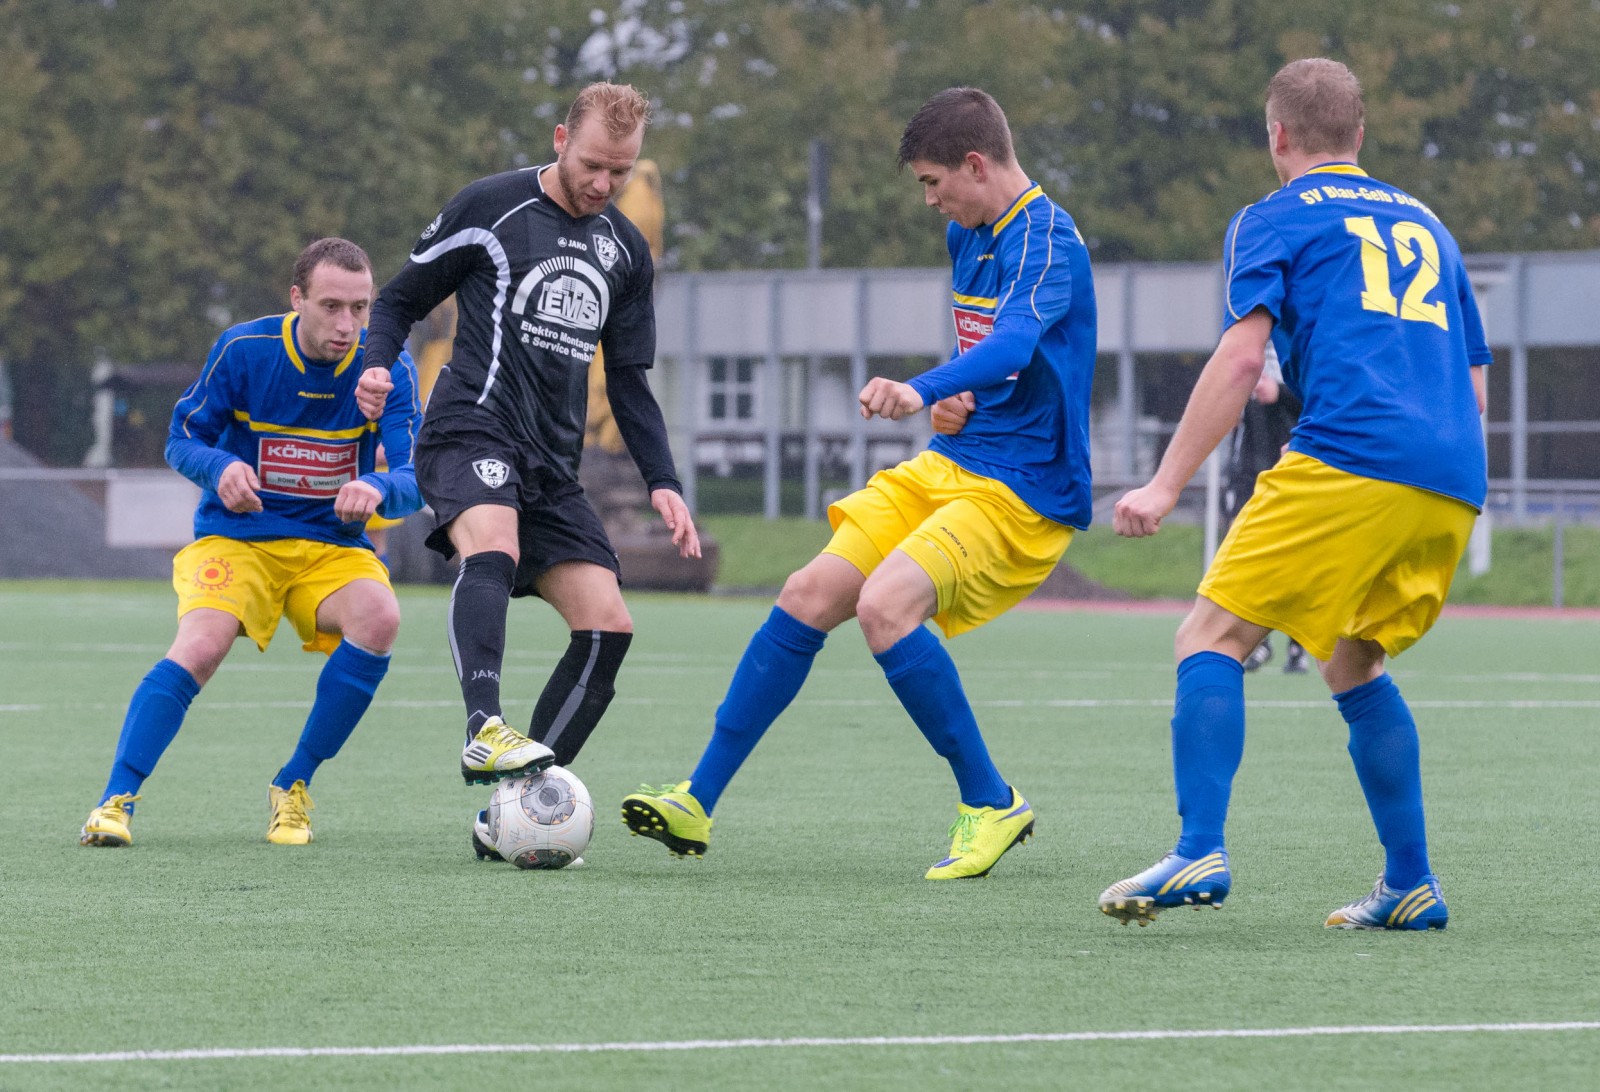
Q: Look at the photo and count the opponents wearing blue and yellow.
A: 3